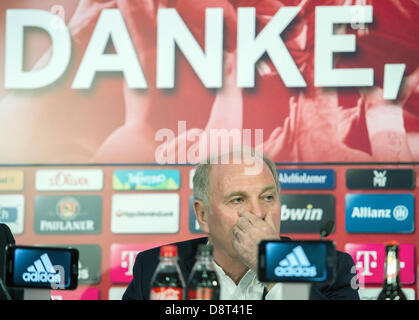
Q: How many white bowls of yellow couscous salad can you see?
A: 0